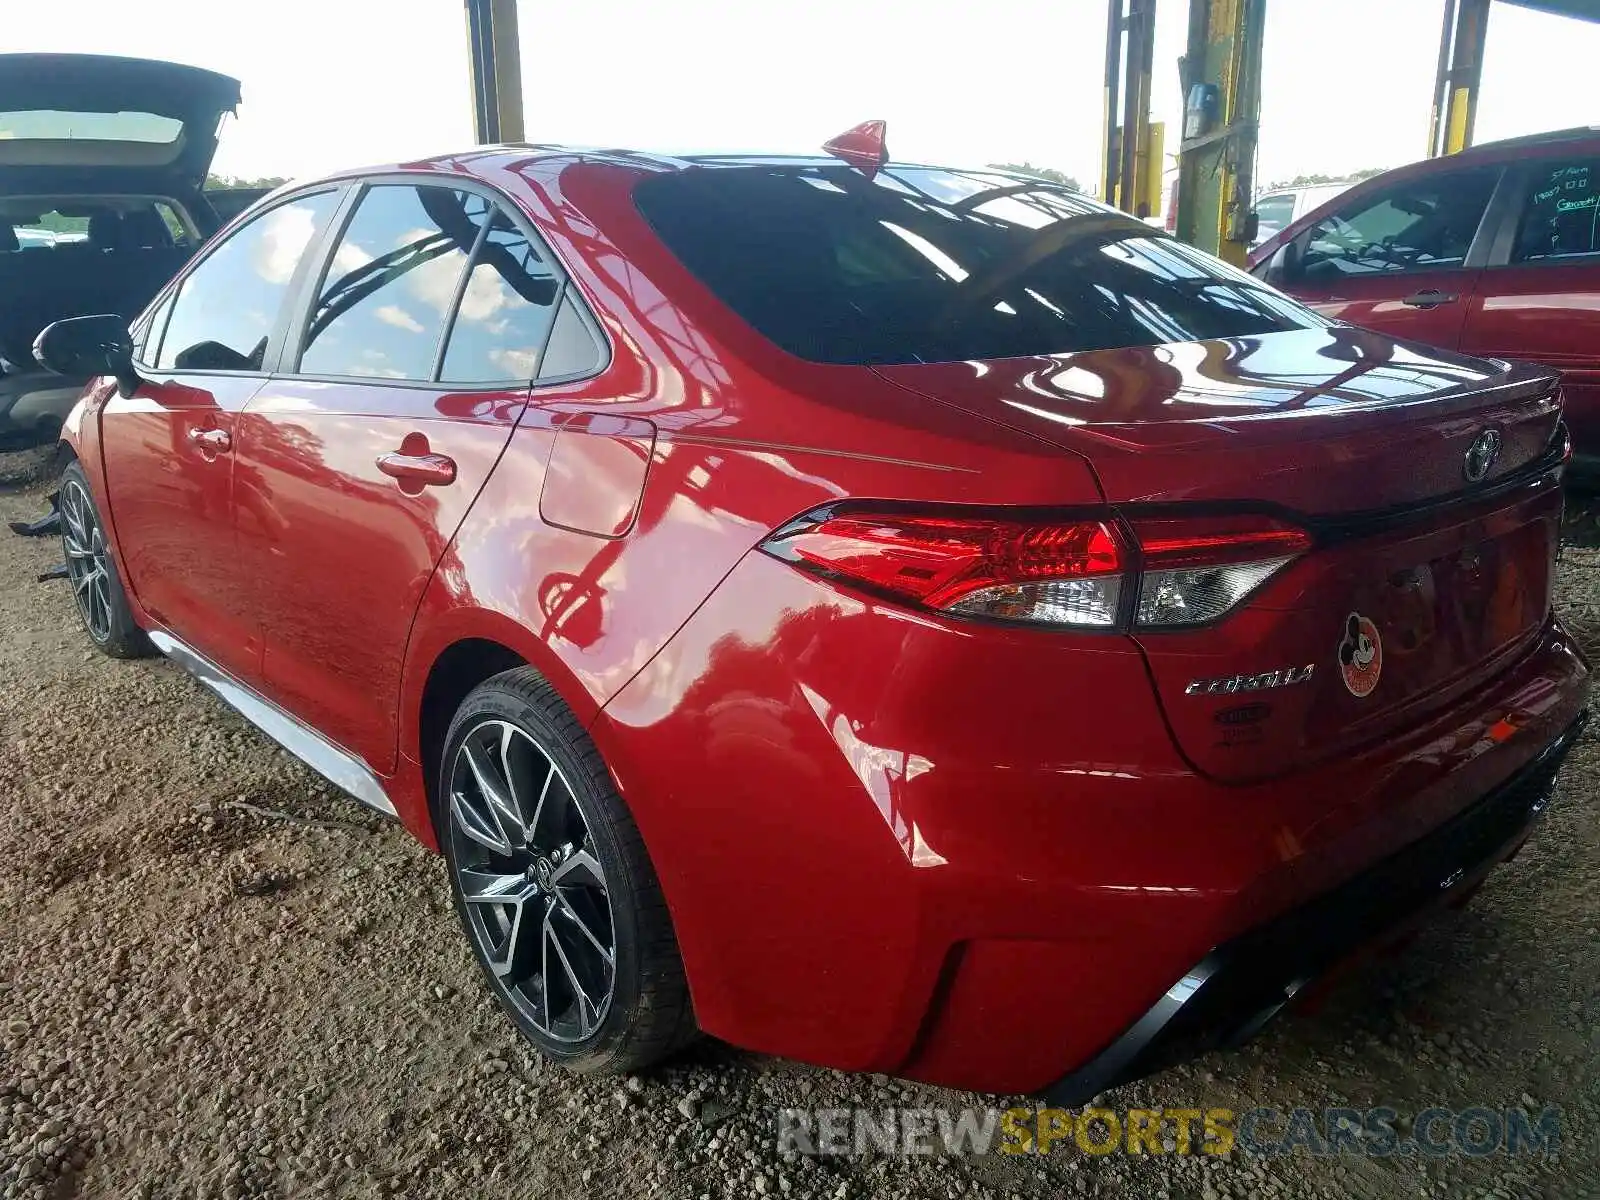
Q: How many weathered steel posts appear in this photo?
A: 4